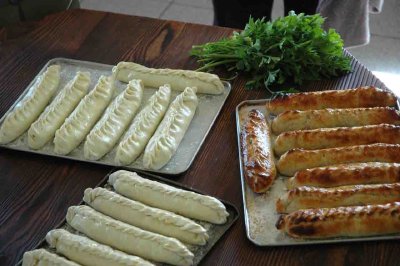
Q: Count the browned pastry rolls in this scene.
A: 8